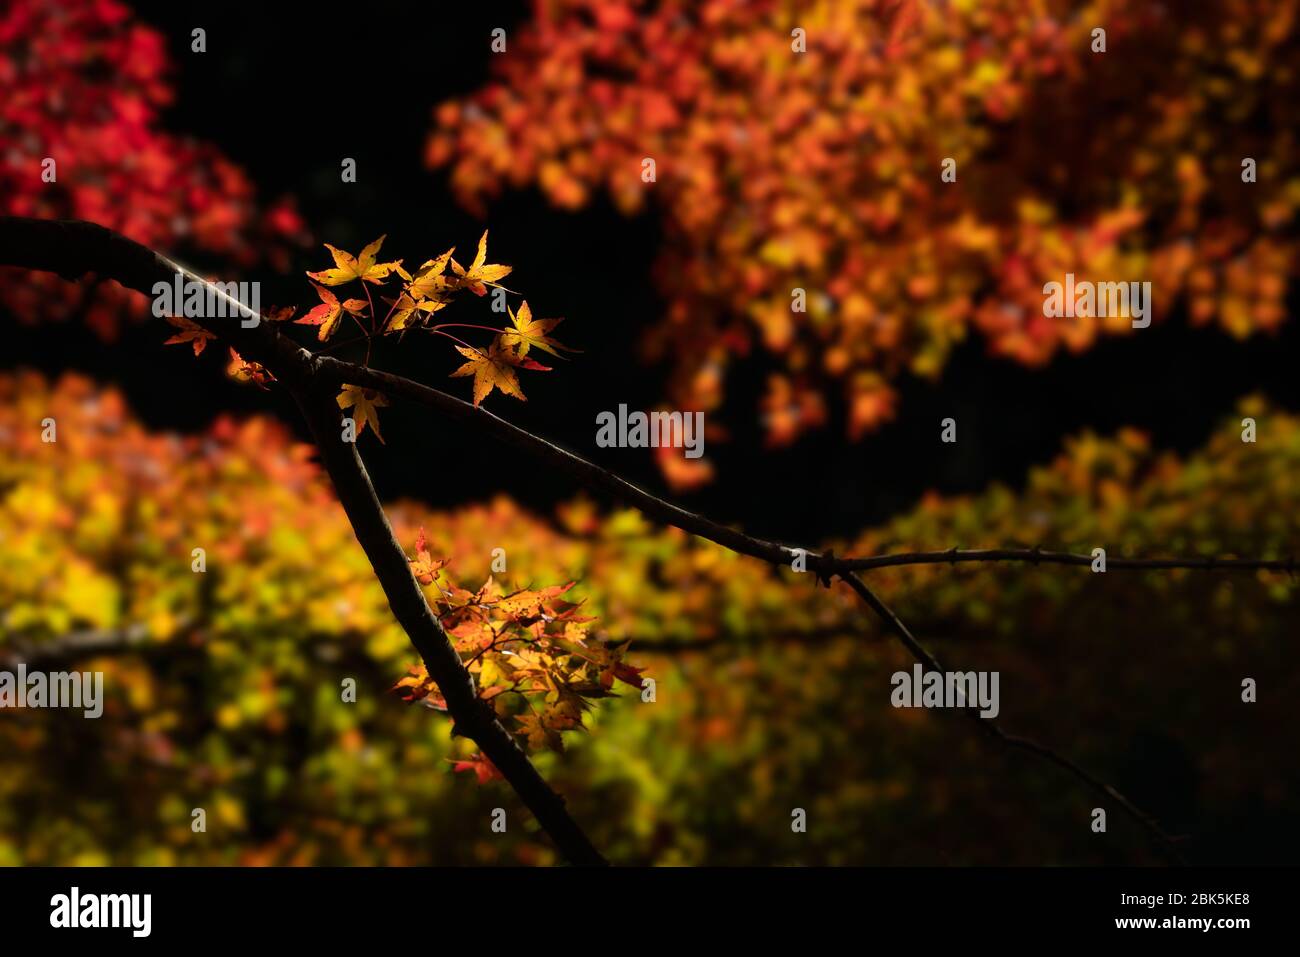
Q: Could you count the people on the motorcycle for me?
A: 0